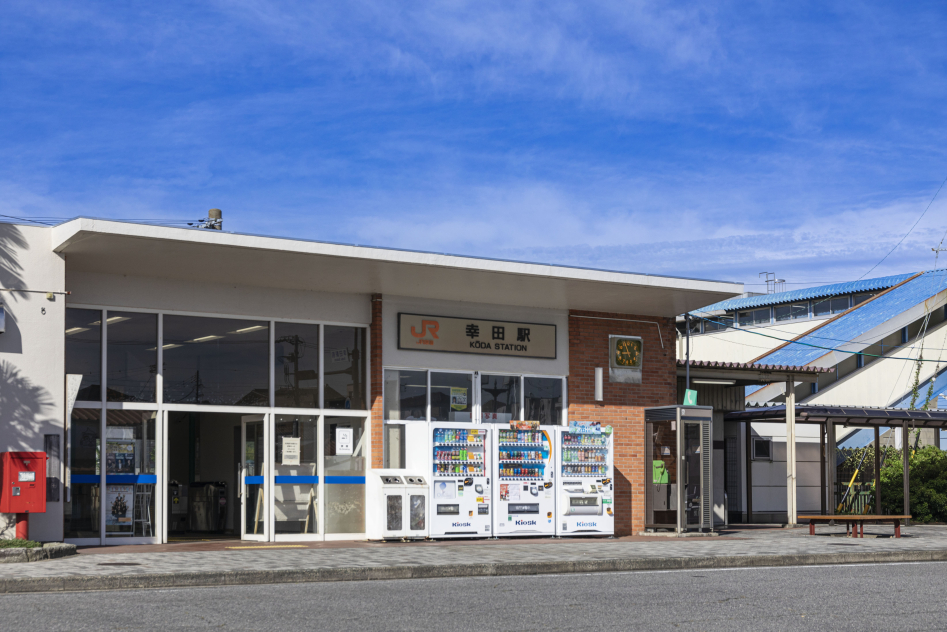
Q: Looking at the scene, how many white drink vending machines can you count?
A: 3